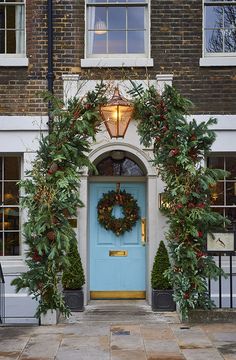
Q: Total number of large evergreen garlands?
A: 2